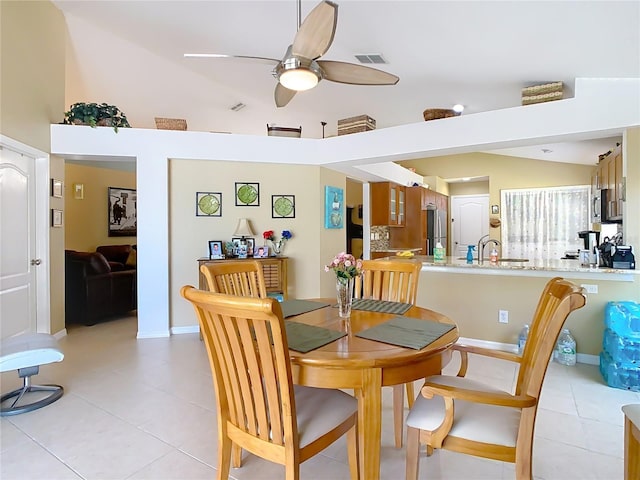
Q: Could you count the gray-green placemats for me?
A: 4